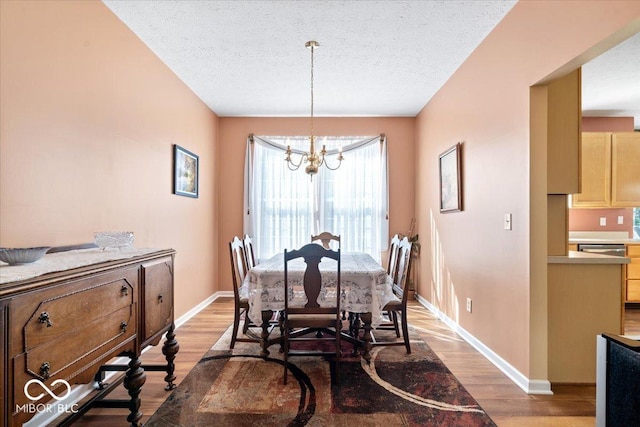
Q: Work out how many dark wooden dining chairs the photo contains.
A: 6